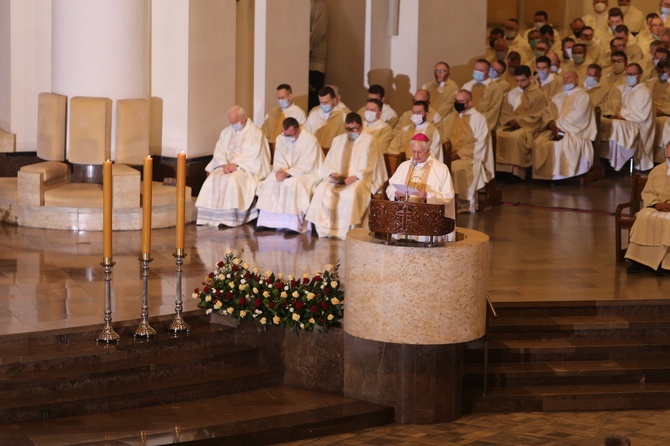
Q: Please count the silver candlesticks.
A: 3